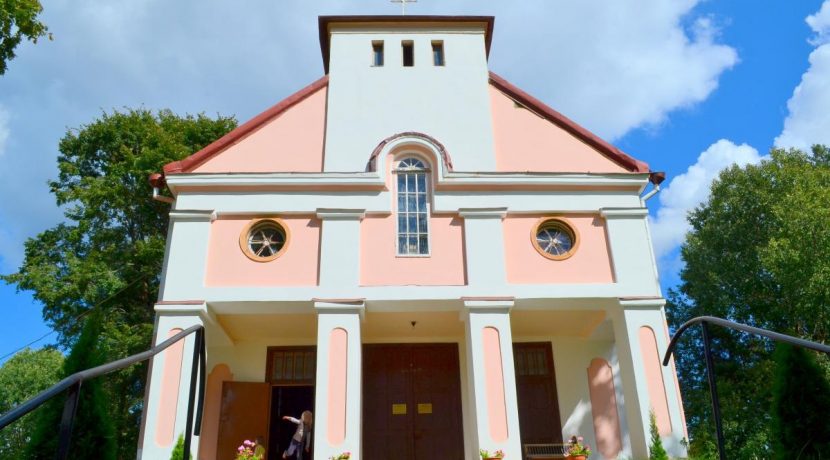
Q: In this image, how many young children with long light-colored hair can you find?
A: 1